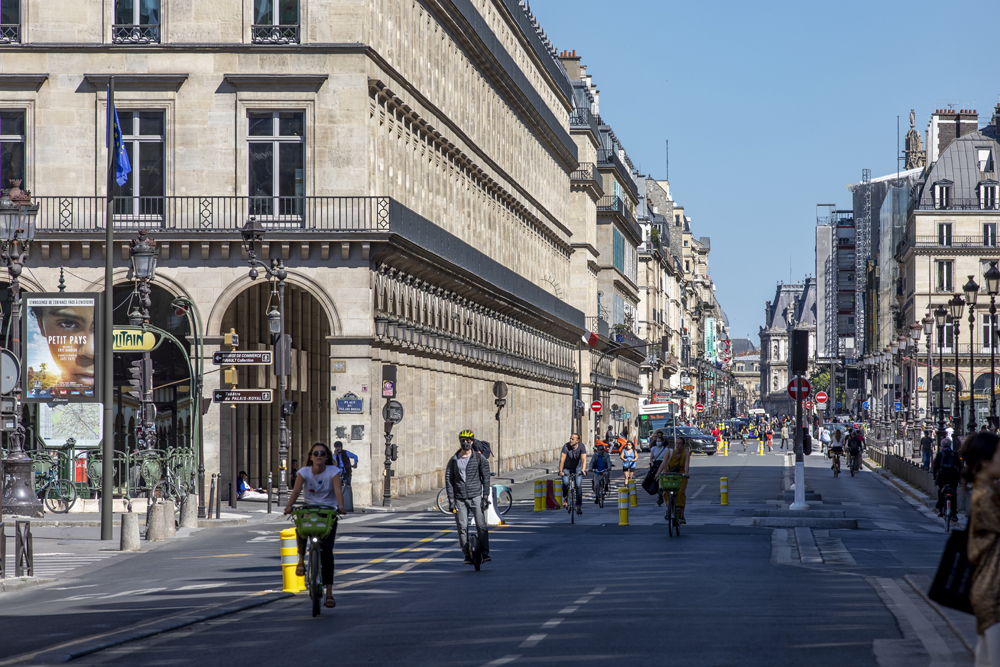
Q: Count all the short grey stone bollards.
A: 4